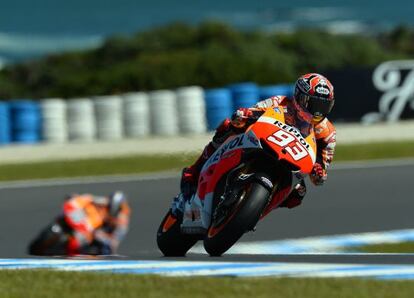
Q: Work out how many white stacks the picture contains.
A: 6